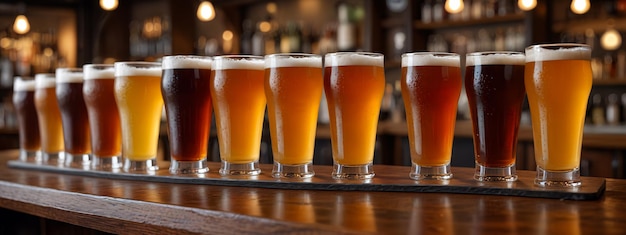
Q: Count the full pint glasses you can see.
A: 12